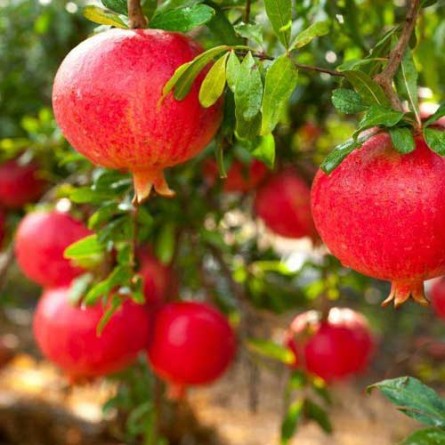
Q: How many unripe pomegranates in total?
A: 0